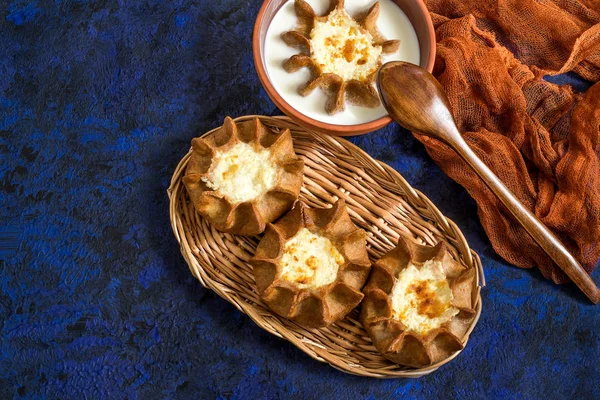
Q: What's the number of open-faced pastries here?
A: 4